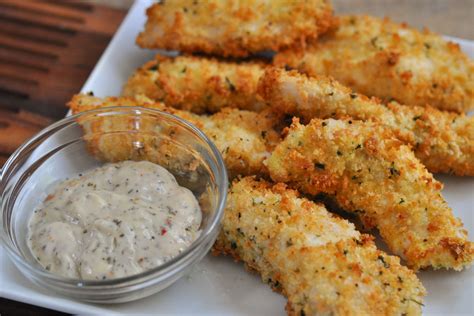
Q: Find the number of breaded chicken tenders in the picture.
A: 7